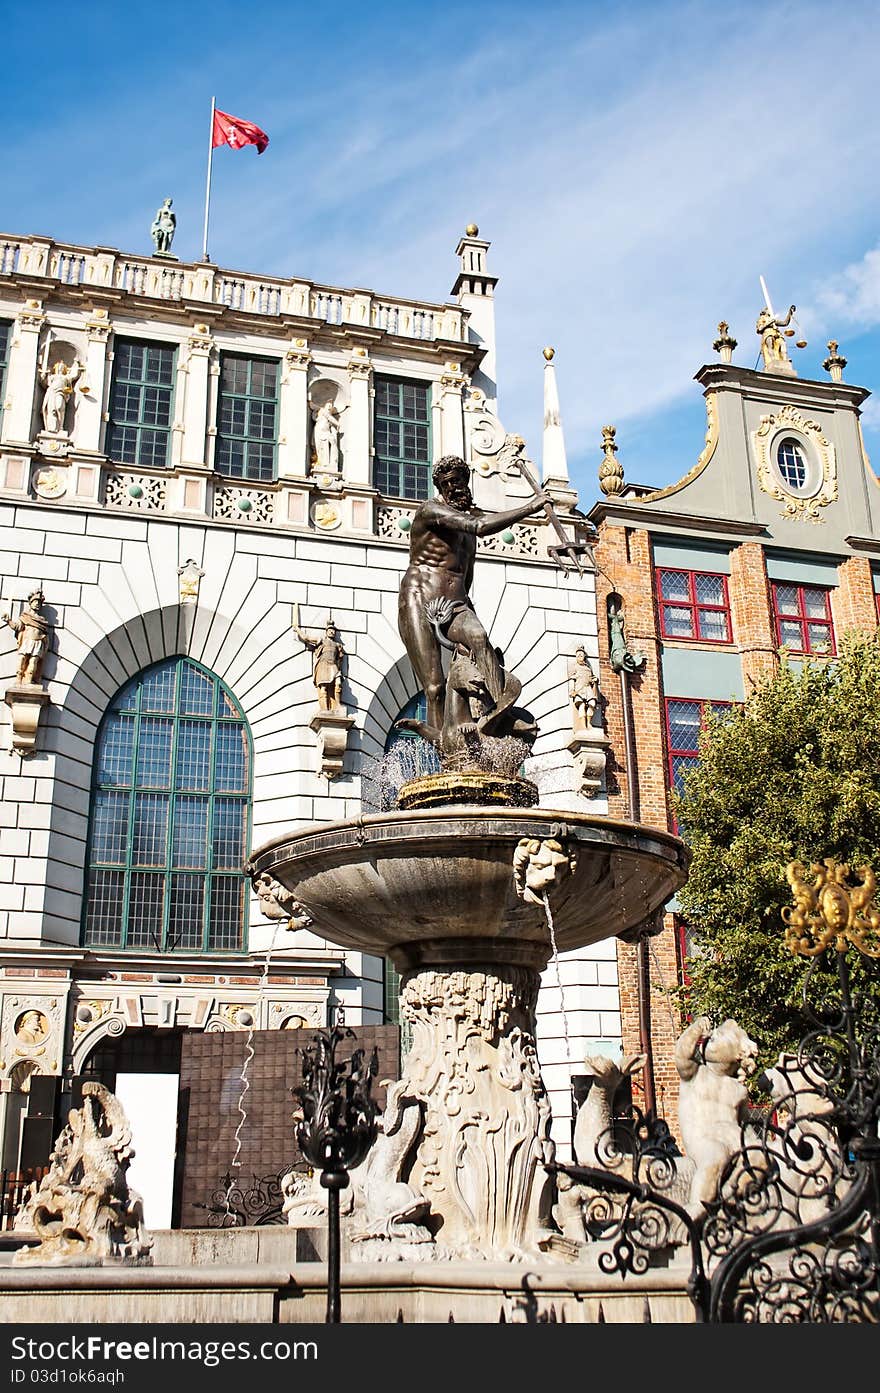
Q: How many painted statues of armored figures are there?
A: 3